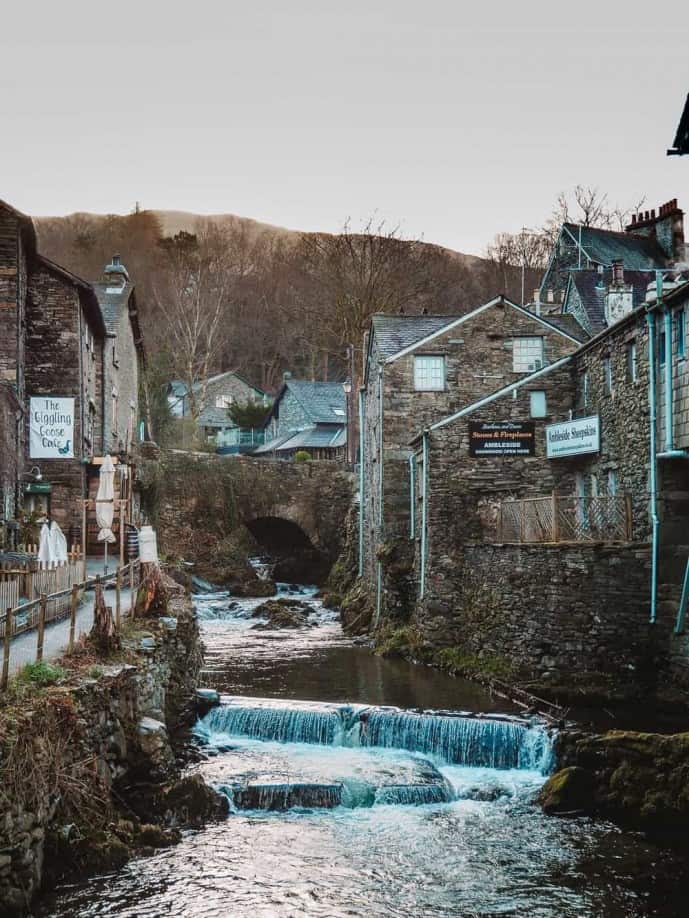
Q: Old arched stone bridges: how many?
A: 1